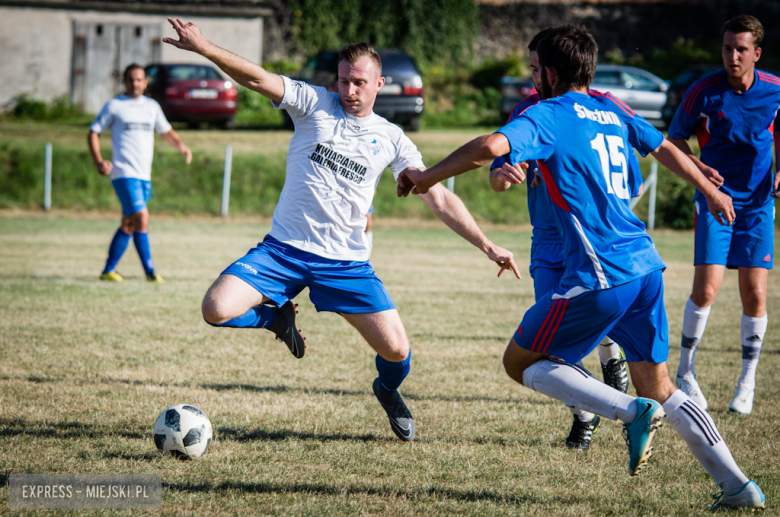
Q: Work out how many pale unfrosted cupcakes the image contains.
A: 0